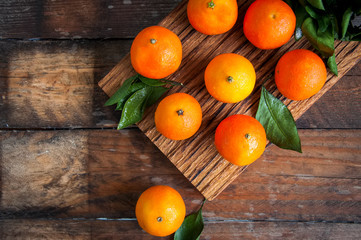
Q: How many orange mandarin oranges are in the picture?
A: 8